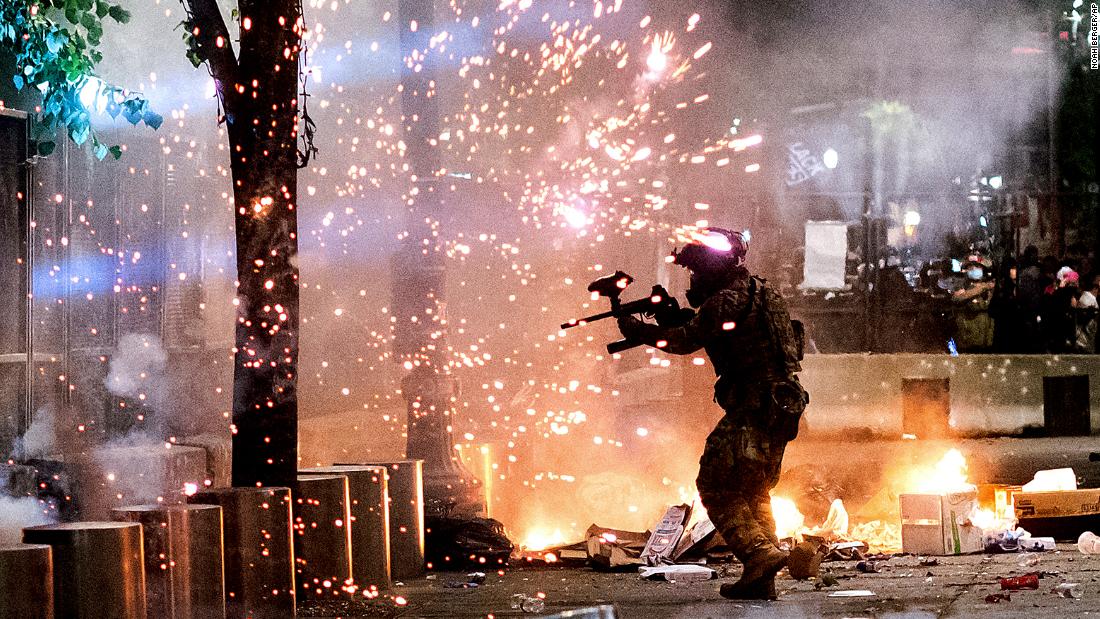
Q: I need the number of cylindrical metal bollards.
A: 7